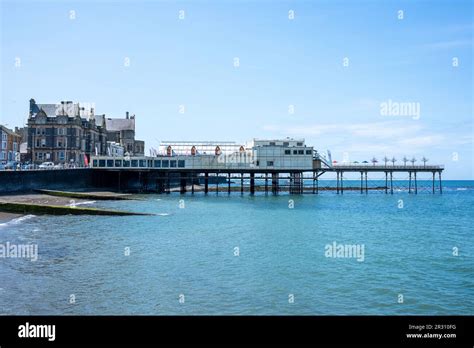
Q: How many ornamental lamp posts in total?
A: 6